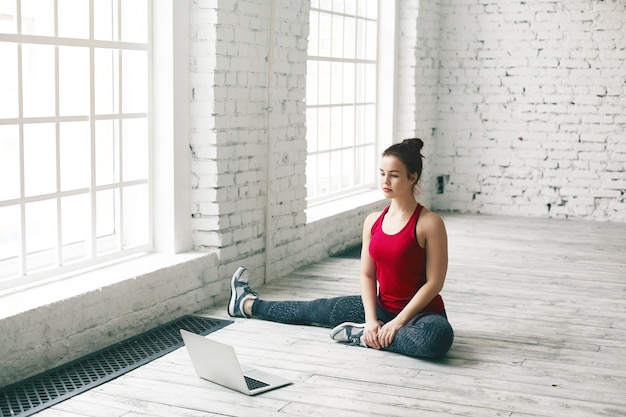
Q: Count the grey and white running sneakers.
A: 2